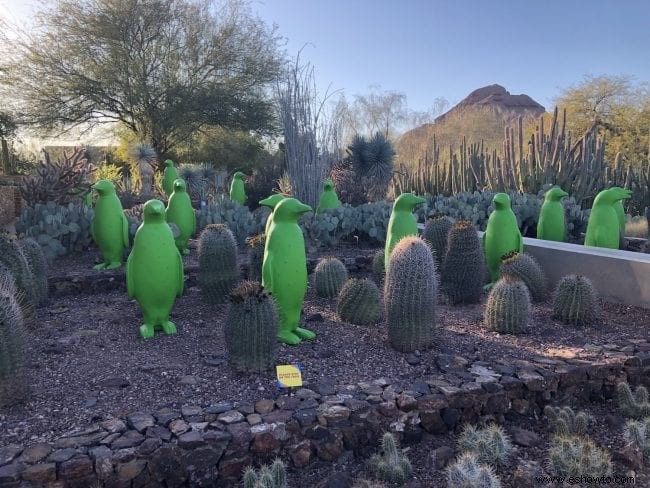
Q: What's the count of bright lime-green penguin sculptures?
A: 13